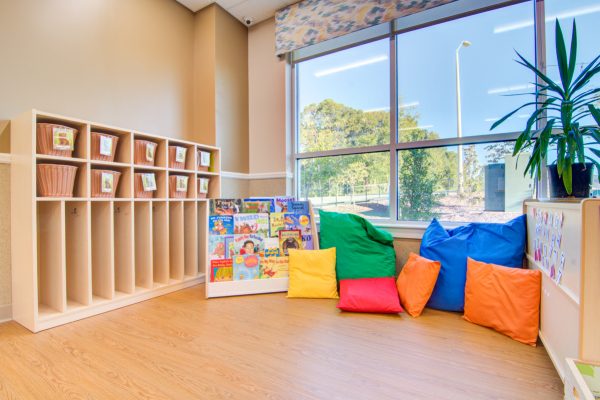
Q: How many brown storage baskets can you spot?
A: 10